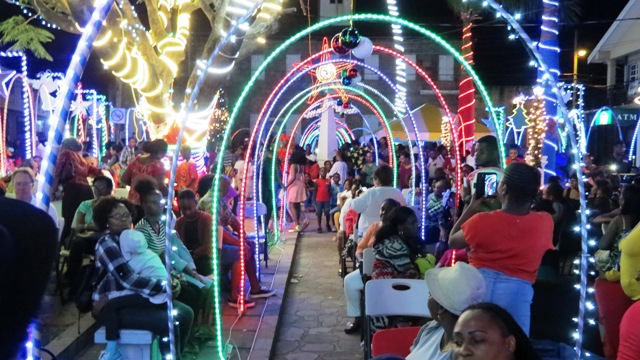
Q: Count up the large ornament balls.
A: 3